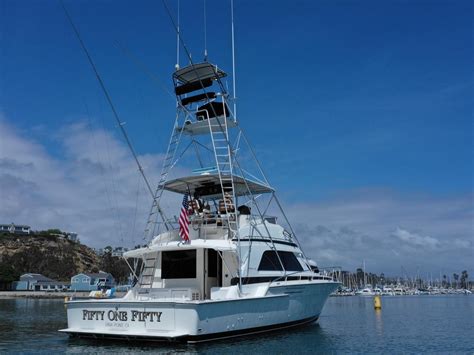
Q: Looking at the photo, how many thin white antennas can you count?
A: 3